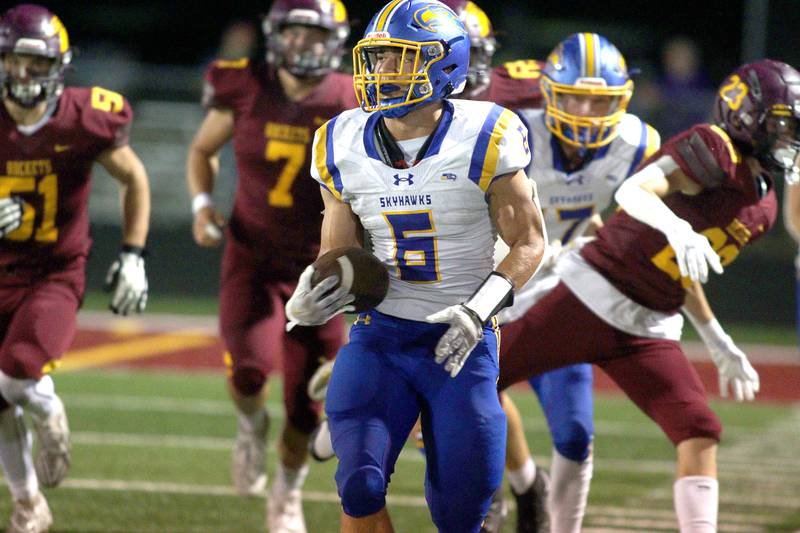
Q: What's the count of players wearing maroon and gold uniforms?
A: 4